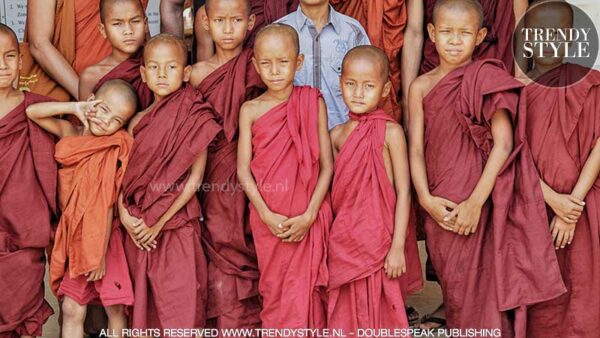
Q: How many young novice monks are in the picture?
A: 9